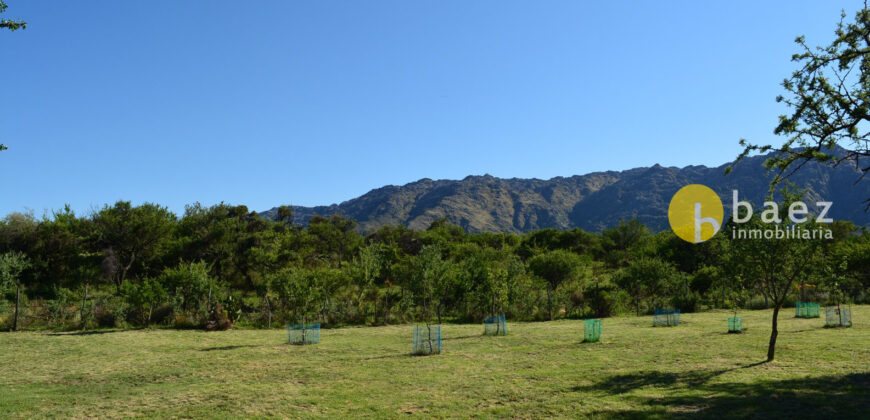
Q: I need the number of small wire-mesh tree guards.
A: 8